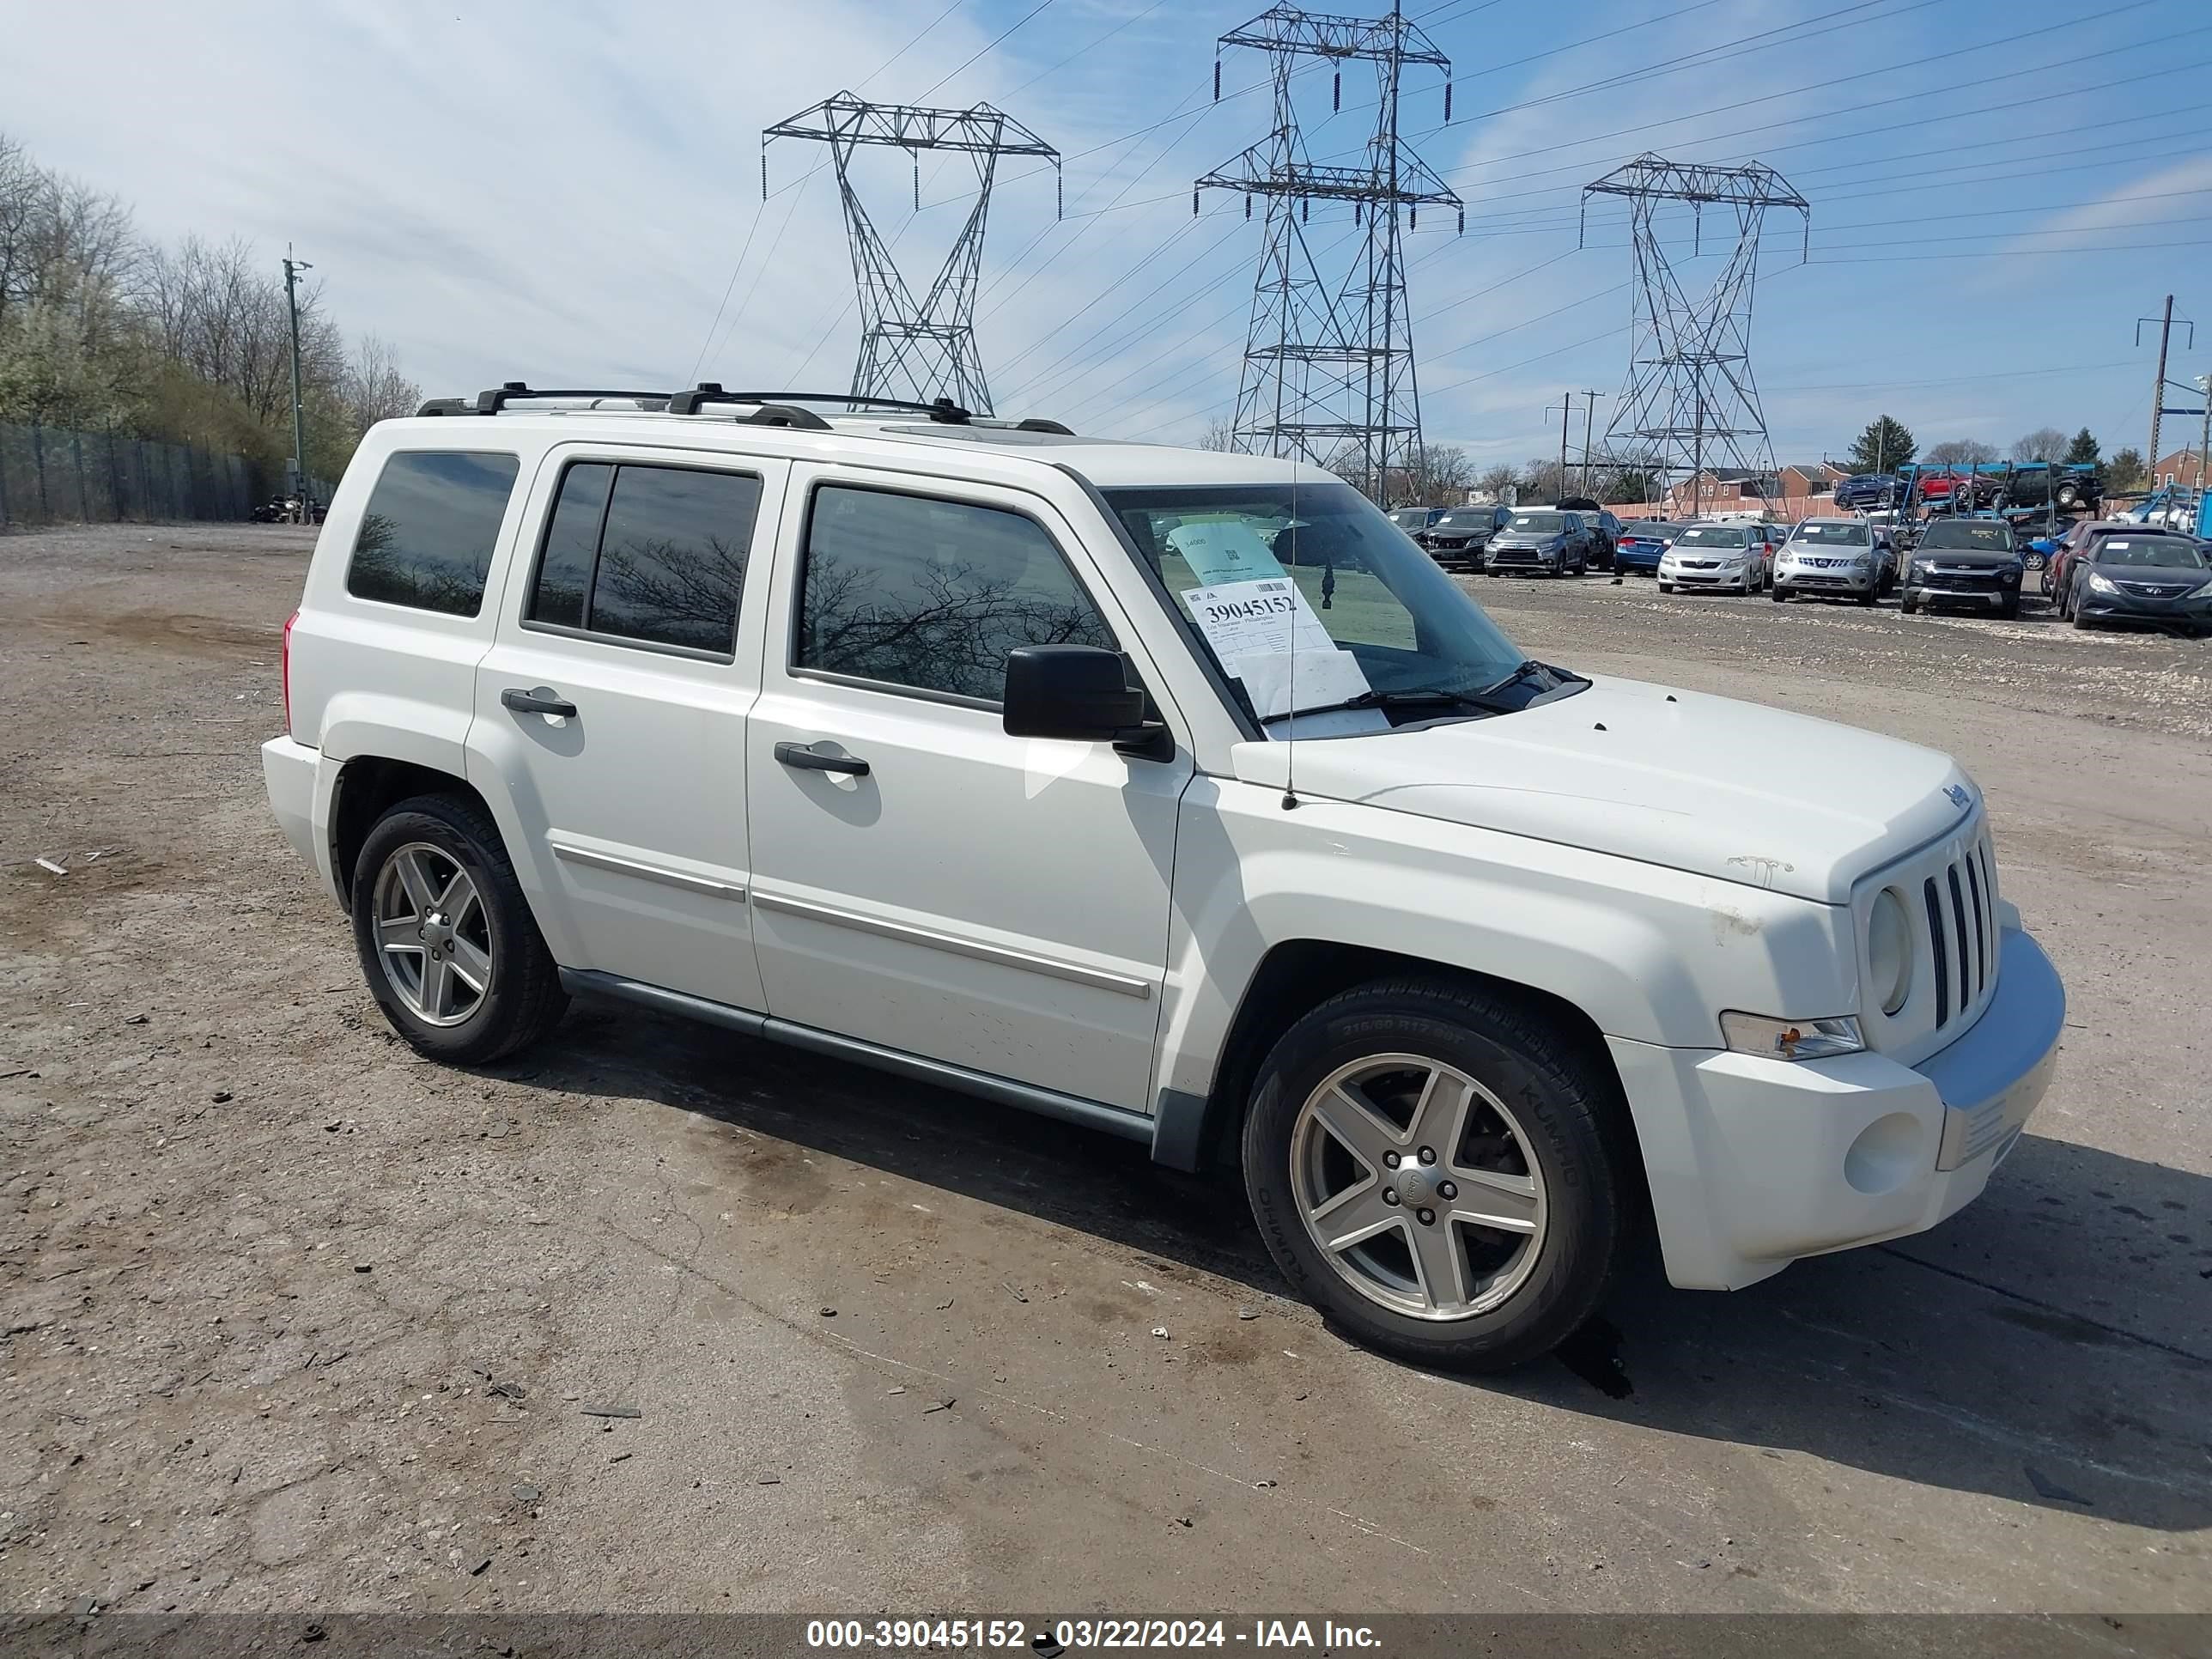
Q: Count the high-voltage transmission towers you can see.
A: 3